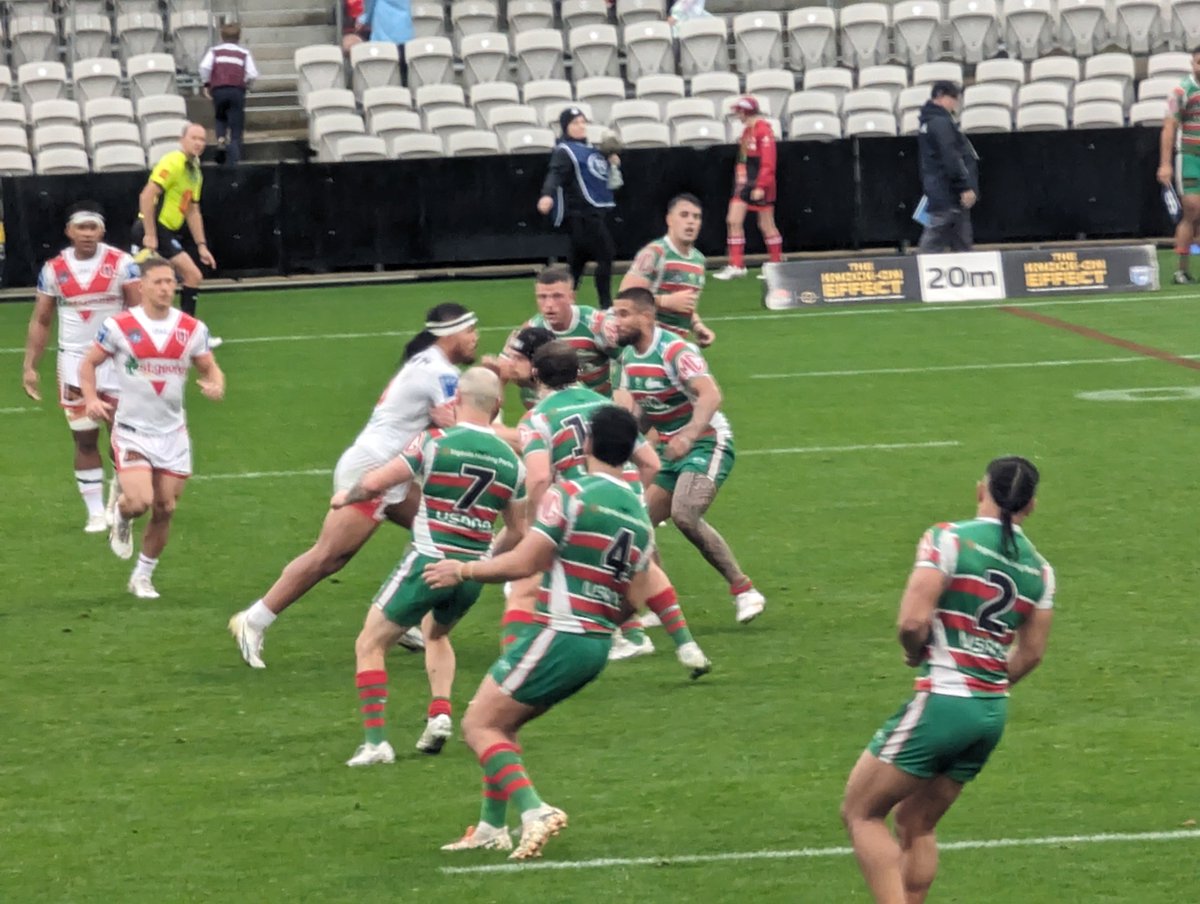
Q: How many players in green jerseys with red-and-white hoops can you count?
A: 9